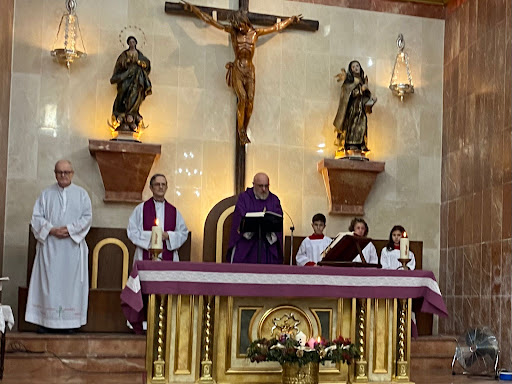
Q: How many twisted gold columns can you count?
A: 4